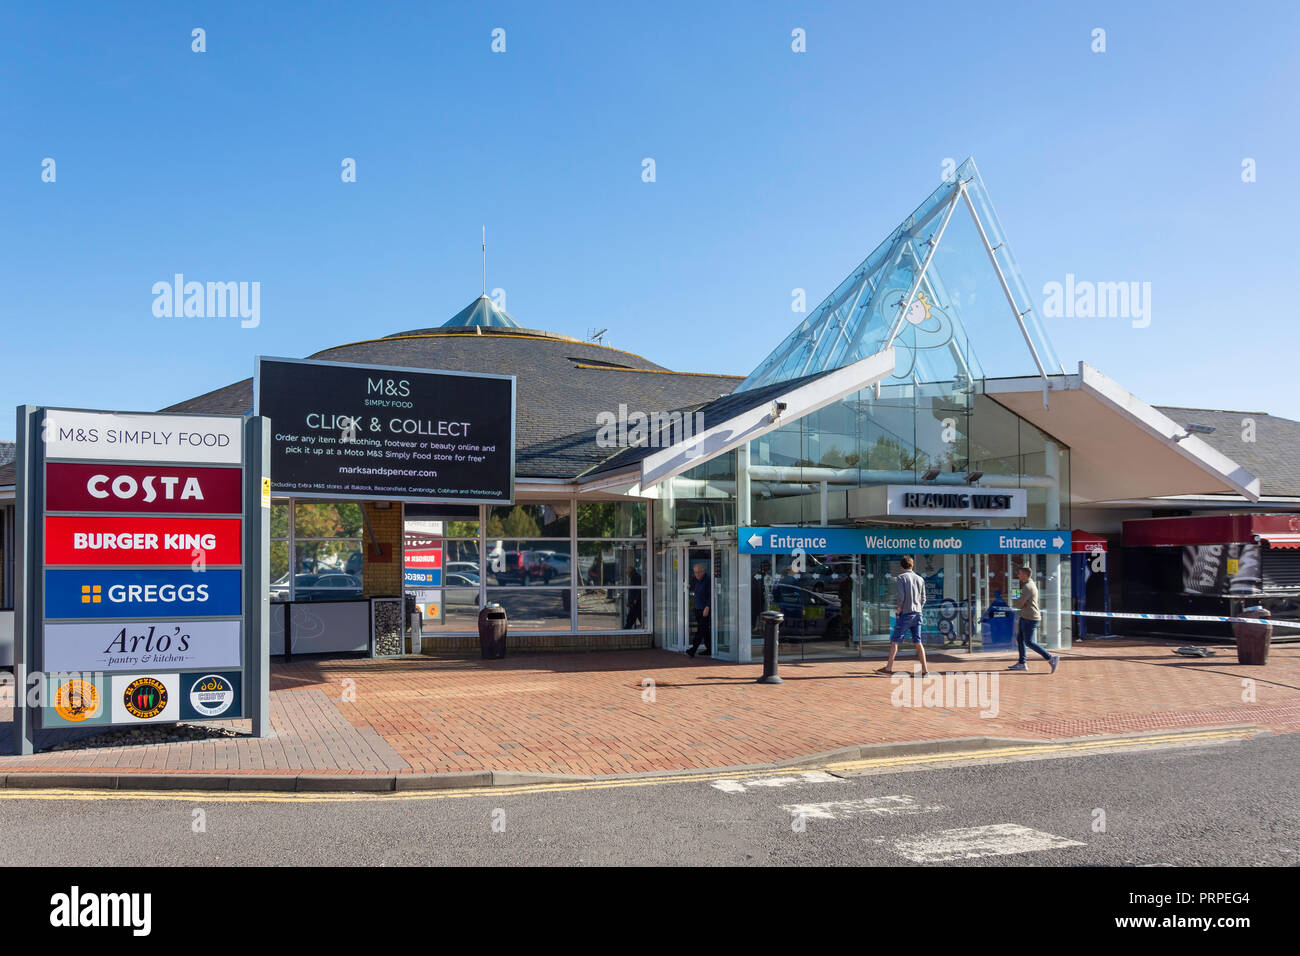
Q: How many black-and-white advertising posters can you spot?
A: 1